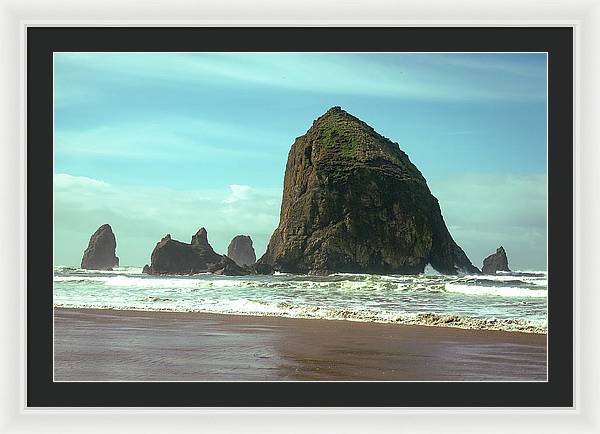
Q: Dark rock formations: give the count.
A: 5